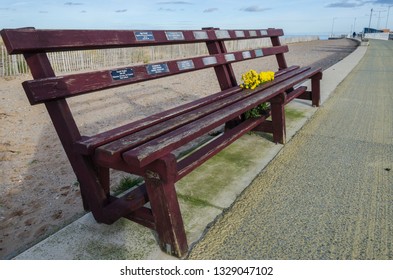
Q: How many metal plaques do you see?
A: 14